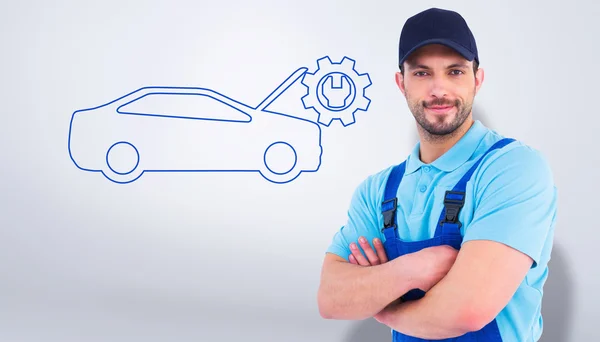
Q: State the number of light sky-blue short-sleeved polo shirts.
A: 1